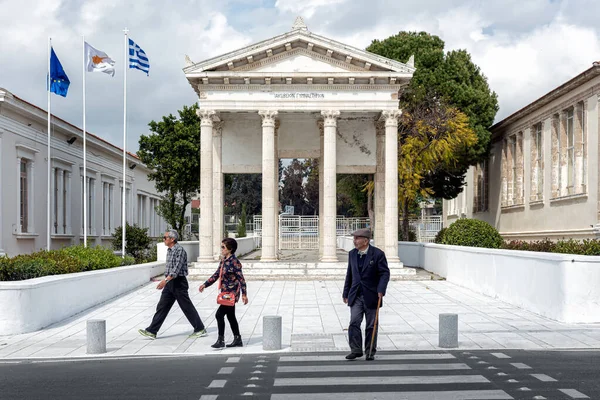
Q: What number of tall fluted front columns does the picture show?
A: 4